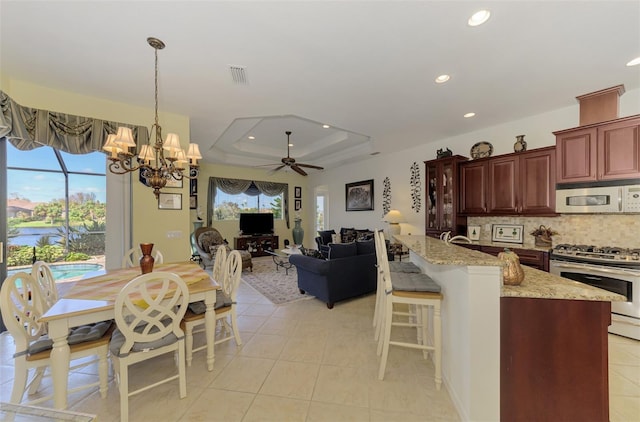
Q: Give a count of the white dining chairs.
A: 6